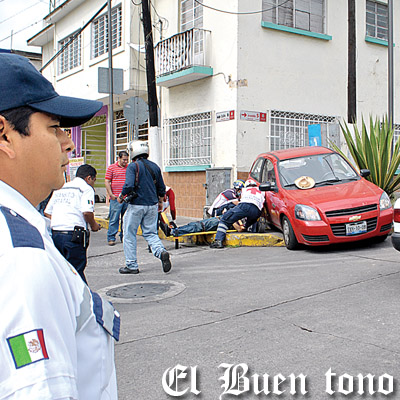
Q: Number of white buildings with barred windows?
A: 2